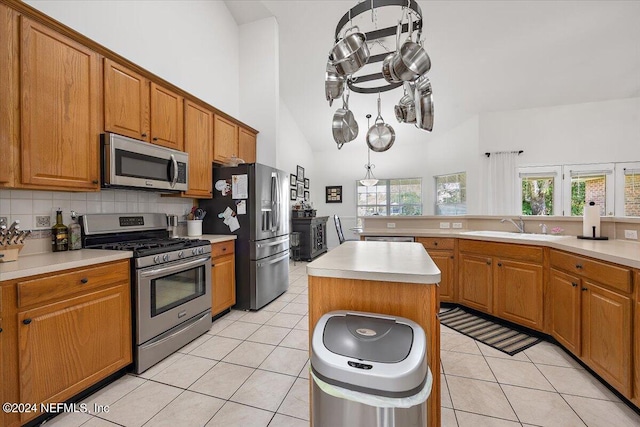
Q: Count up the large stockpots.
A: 1